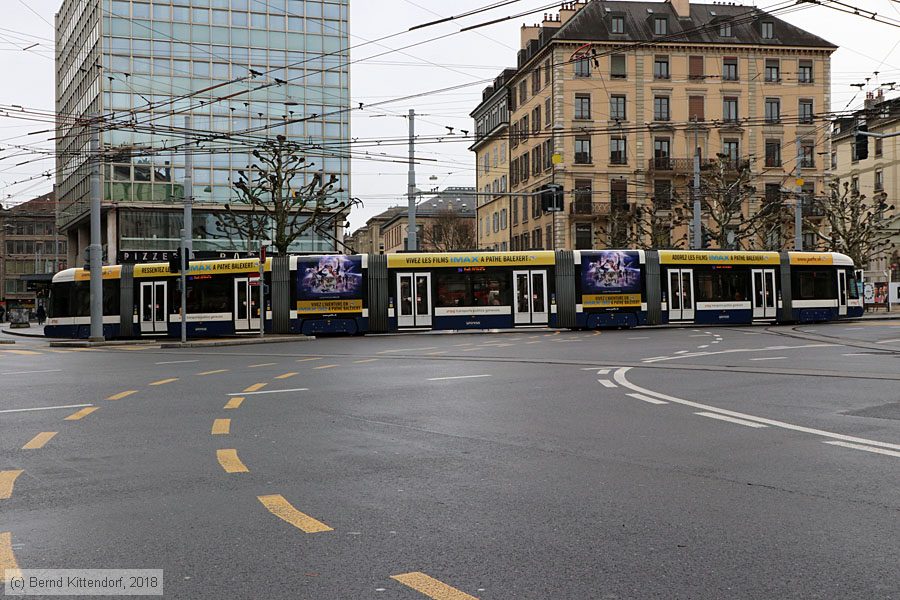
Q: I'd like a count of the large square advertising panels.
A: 2